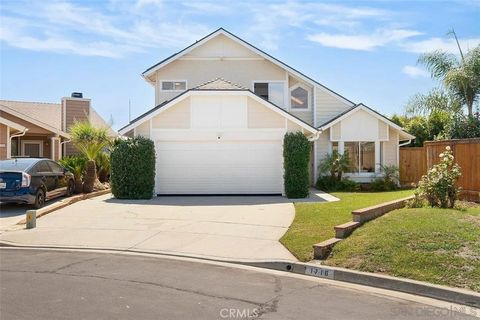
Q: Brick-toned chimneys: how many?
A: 1